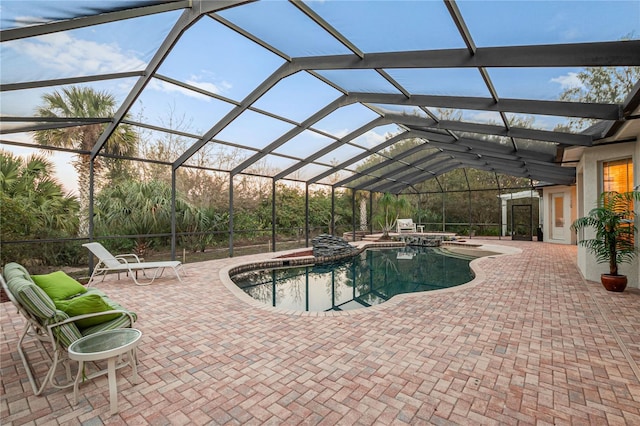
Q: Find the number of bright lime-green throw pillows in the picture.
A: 2